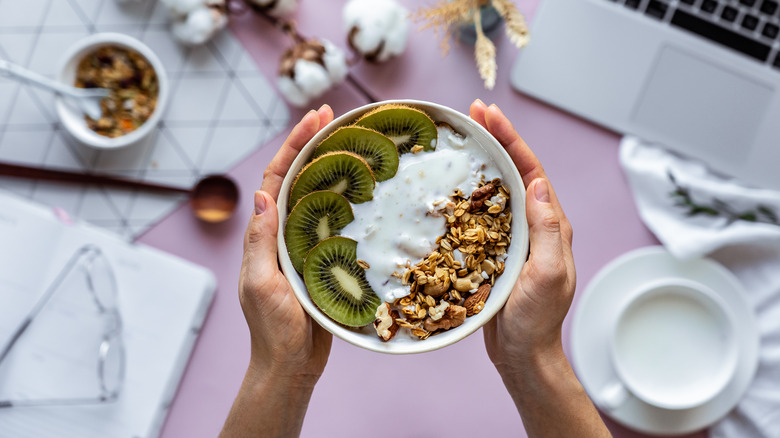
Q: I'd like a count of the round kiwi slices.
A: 5